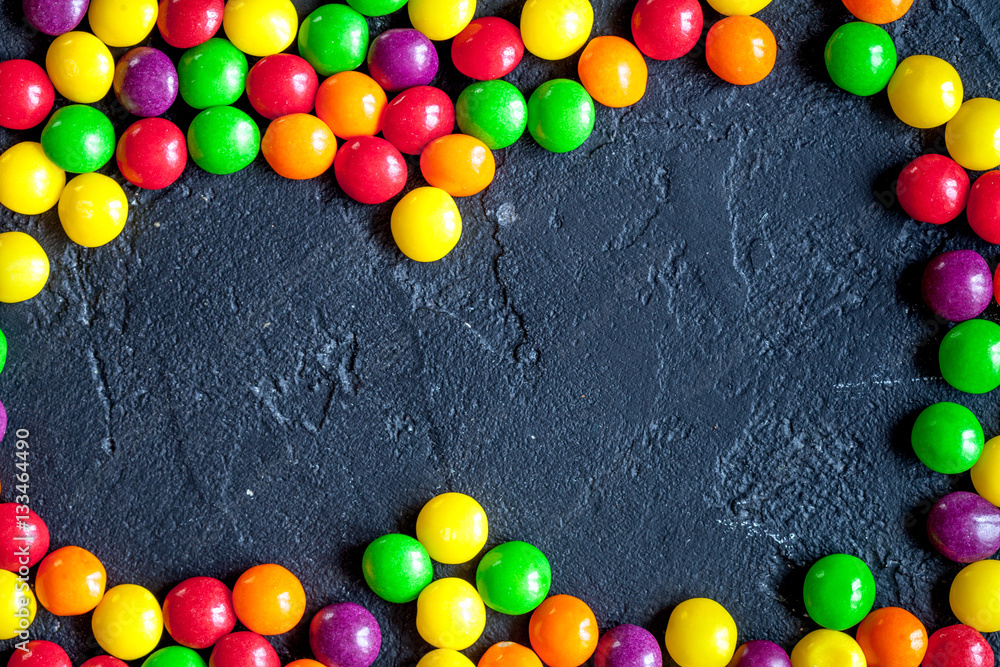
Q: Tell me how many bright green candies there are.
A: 15